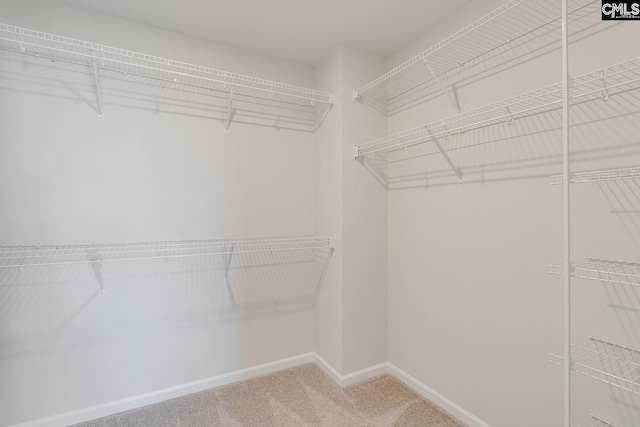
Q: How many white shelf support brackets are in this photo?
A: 6